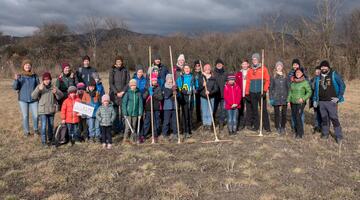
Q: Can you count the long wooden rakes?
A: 4